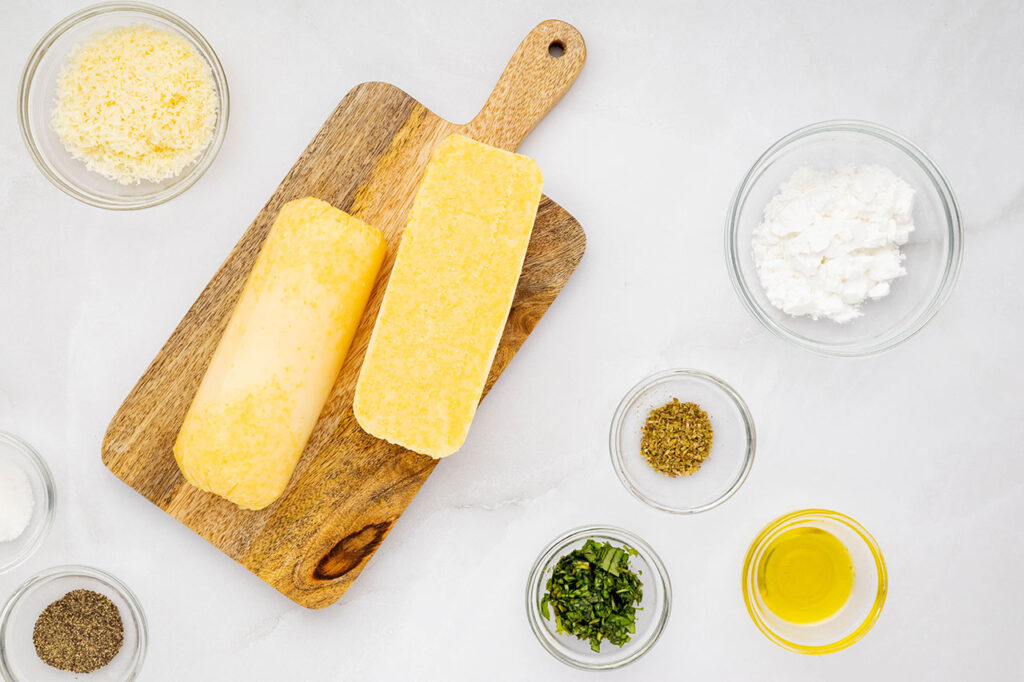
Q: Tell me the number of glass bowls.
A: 7